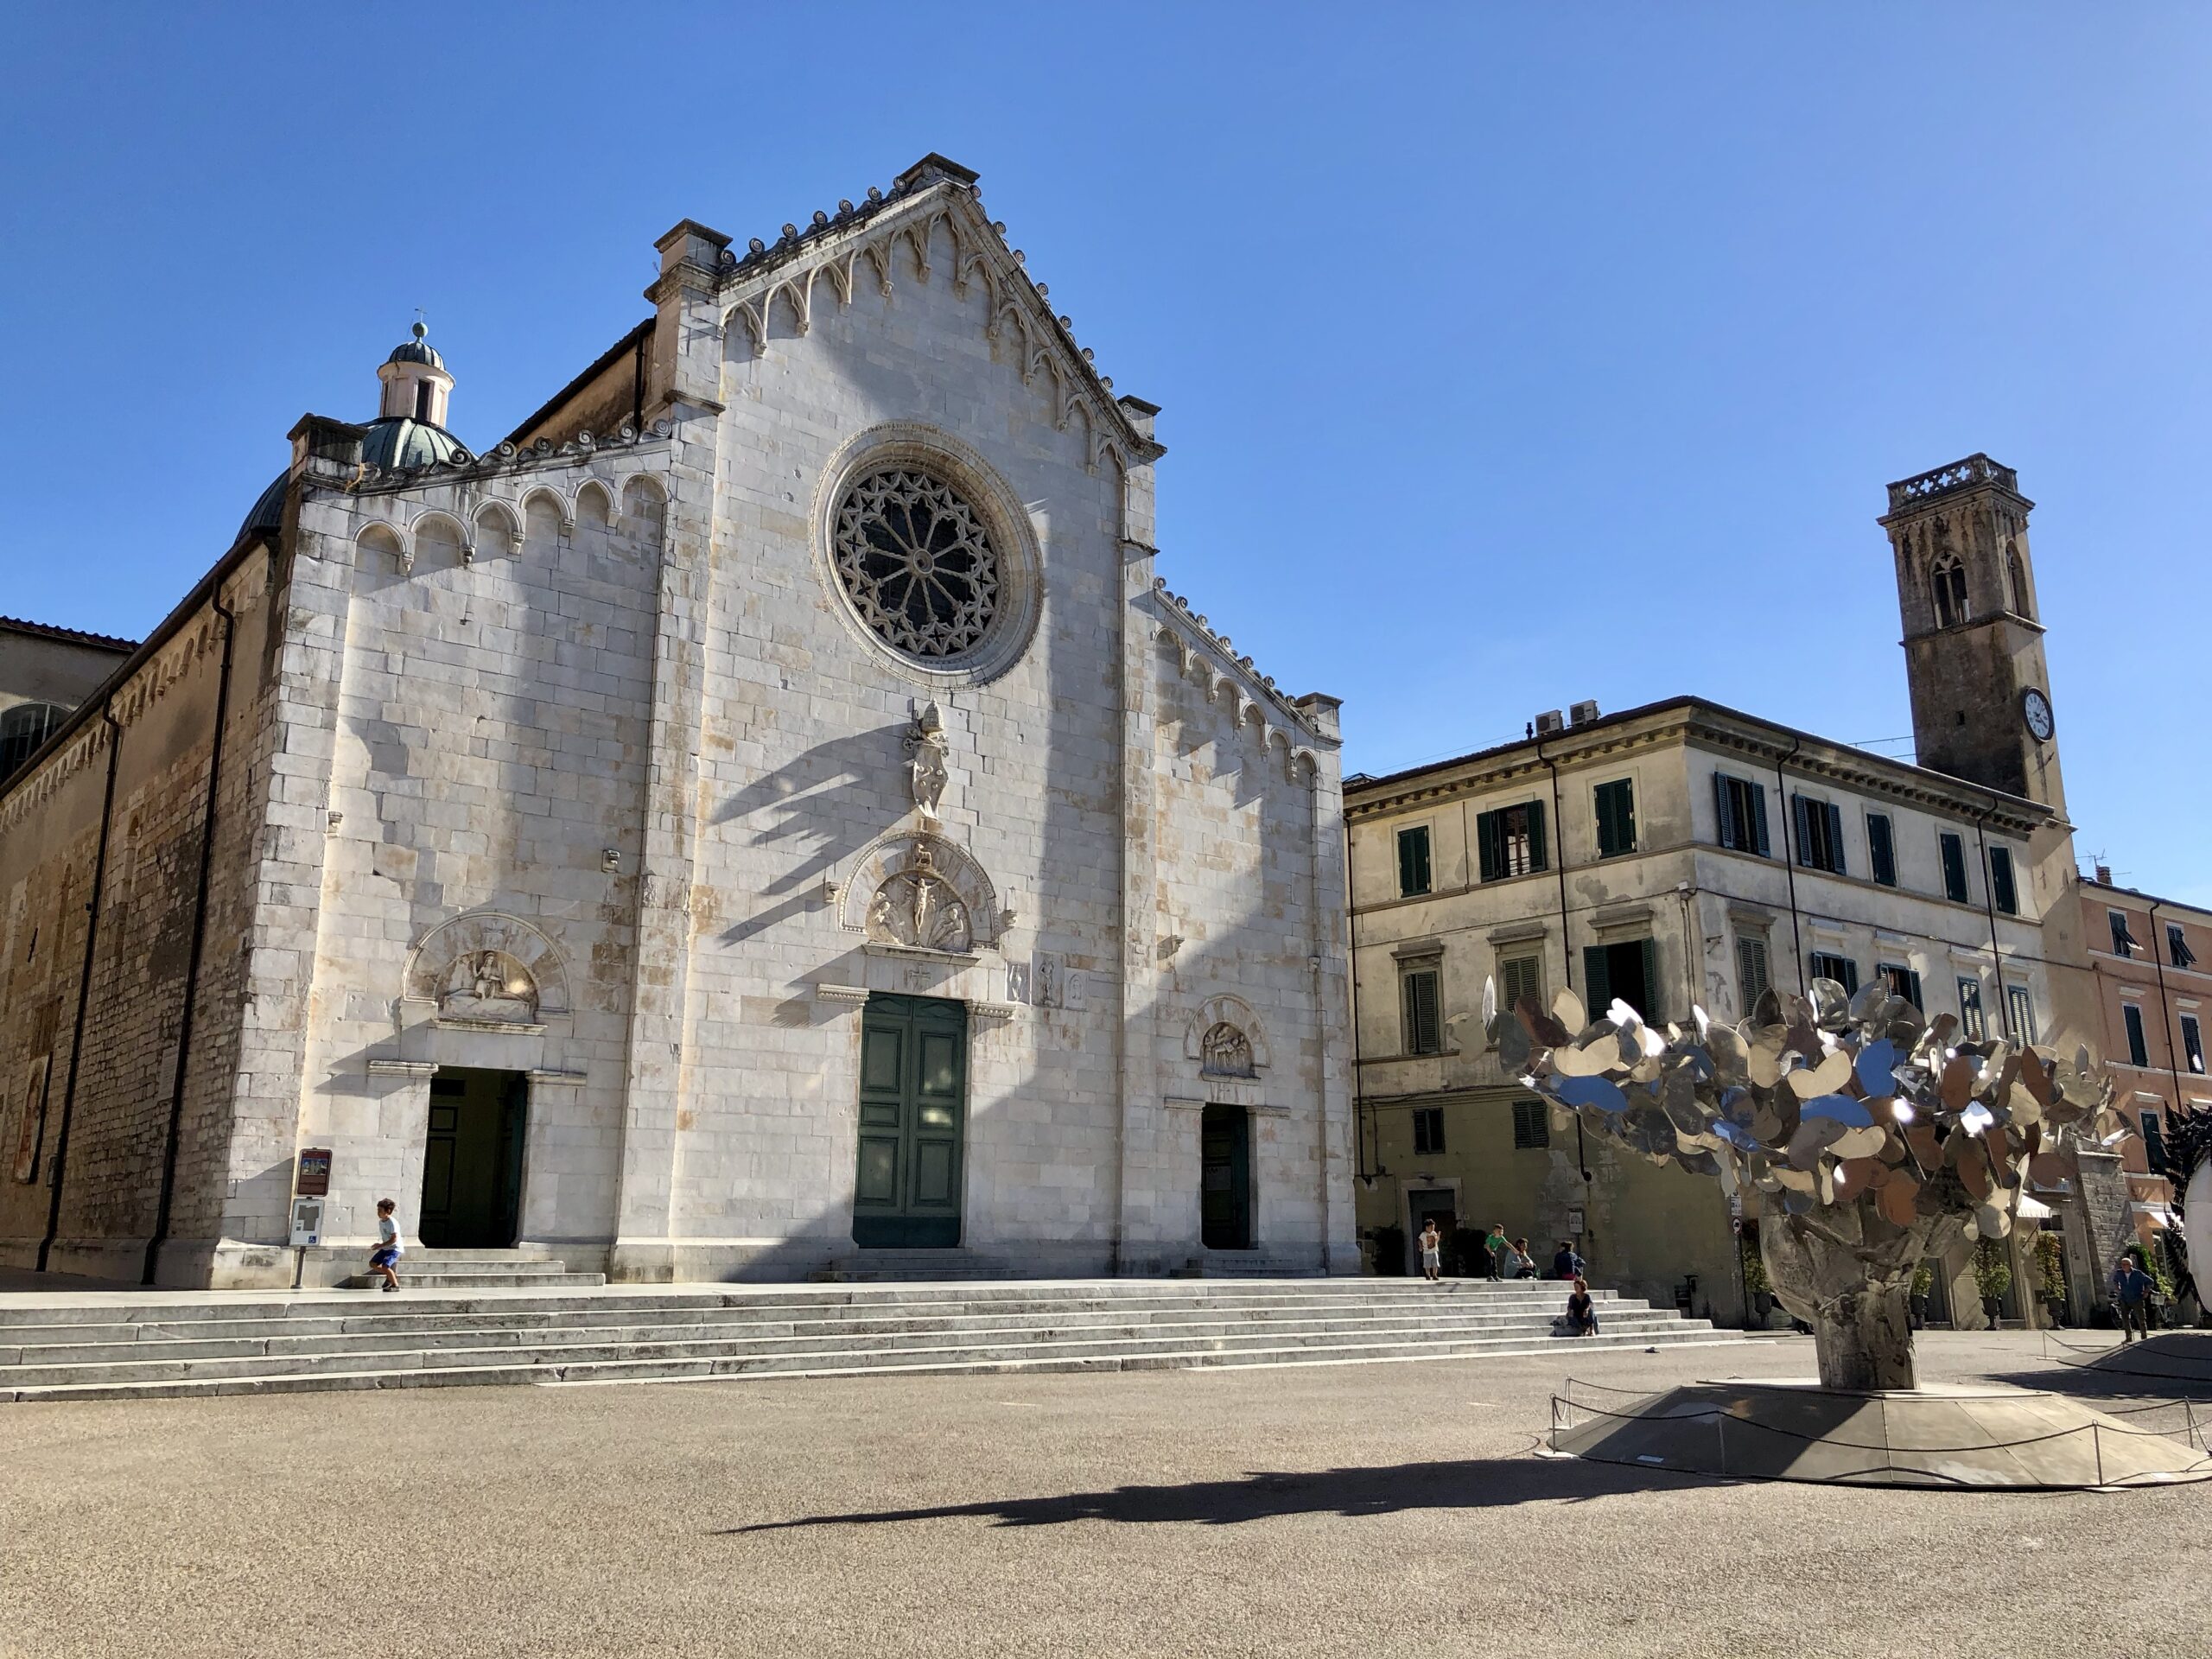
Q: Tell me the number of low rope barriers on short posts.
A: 2